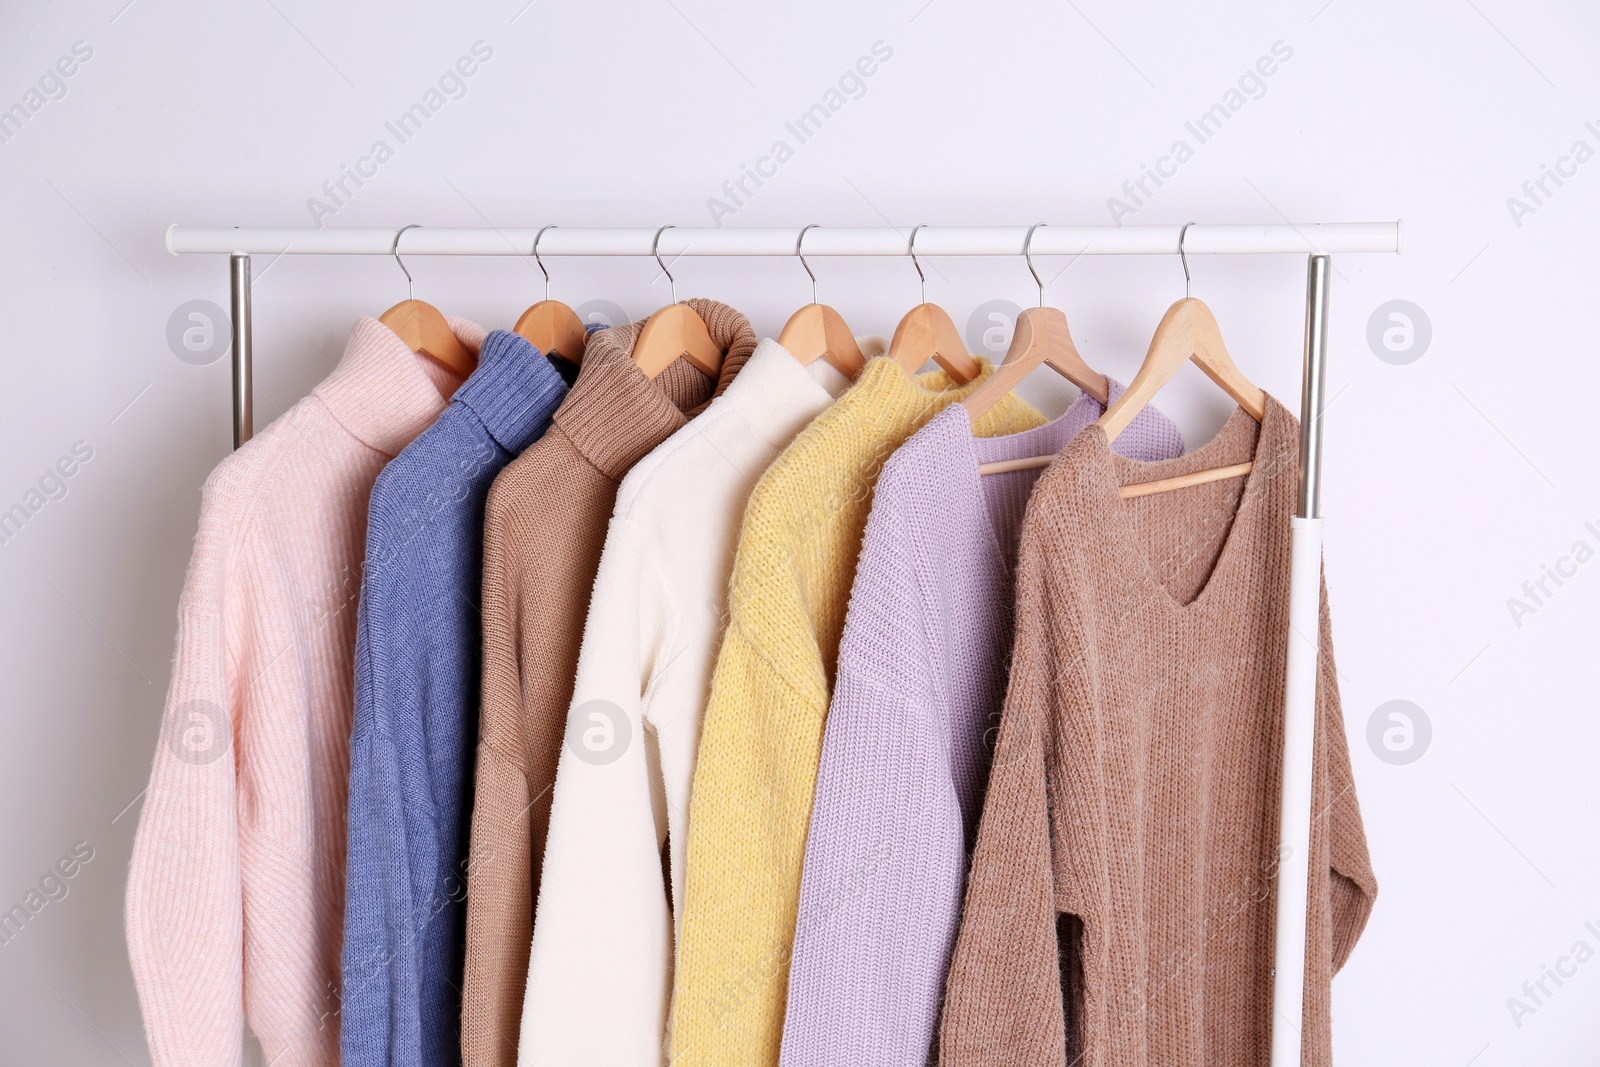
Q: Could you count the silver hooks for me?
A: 7